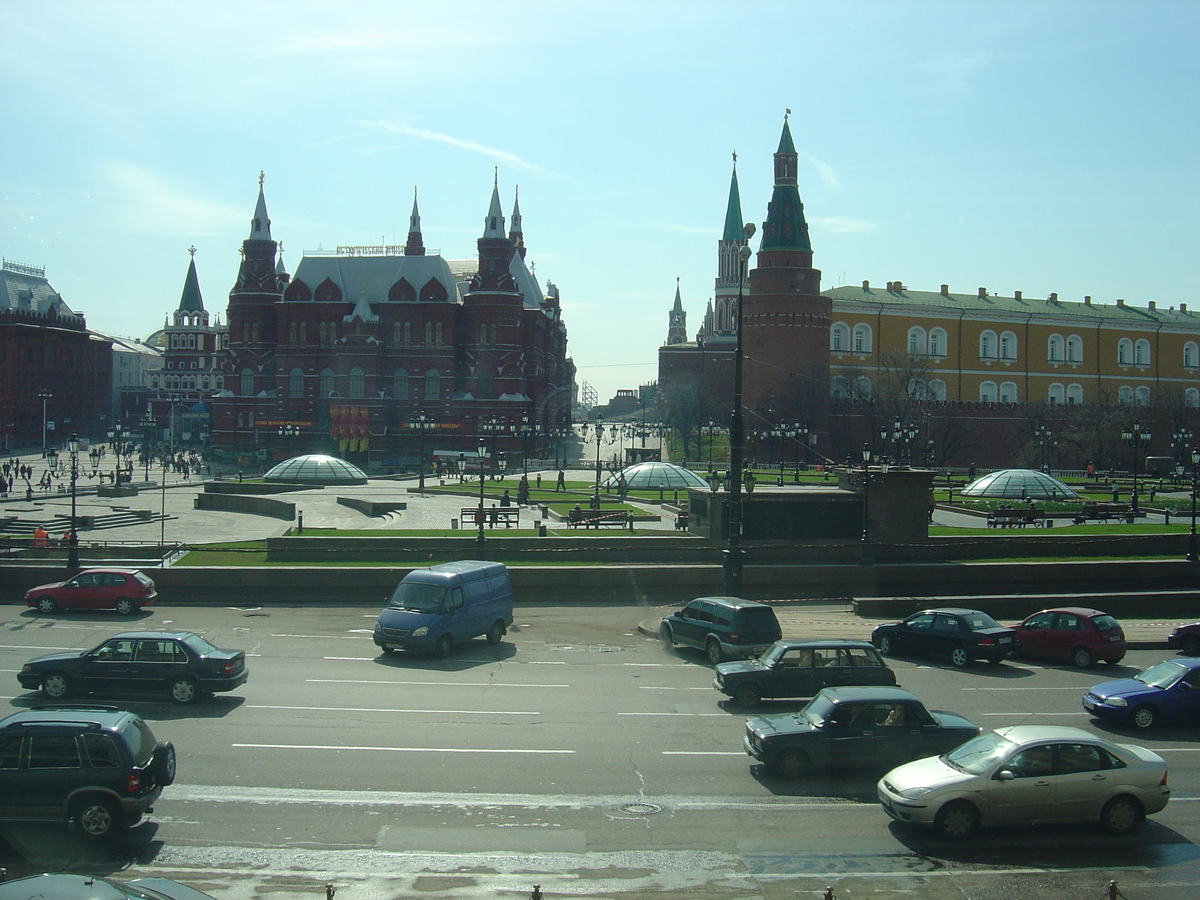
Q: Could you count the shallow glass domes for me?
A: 3